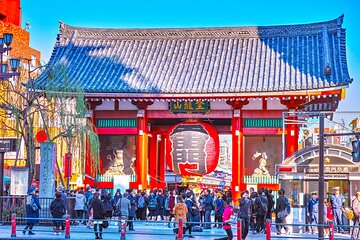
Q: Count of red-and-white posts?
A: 7